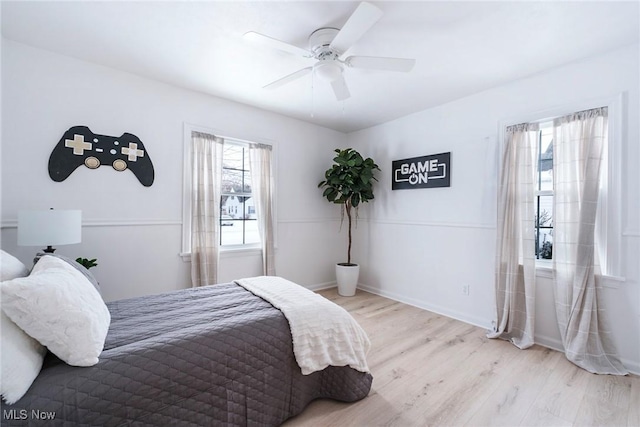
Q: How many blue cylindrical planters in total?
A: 0